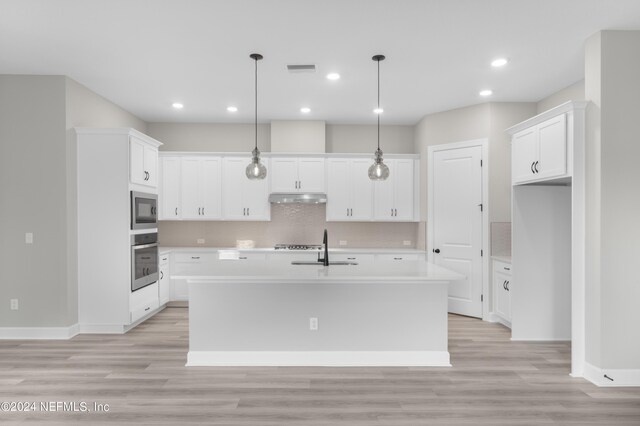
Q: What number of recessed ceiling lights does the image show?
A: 7